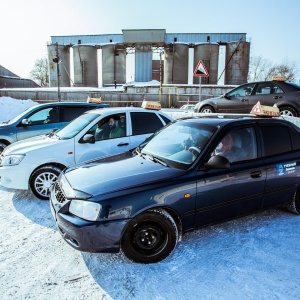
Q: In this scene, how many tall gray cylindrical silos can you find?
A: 6